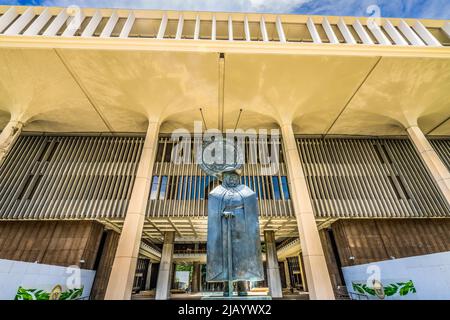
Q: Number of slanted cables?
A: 2